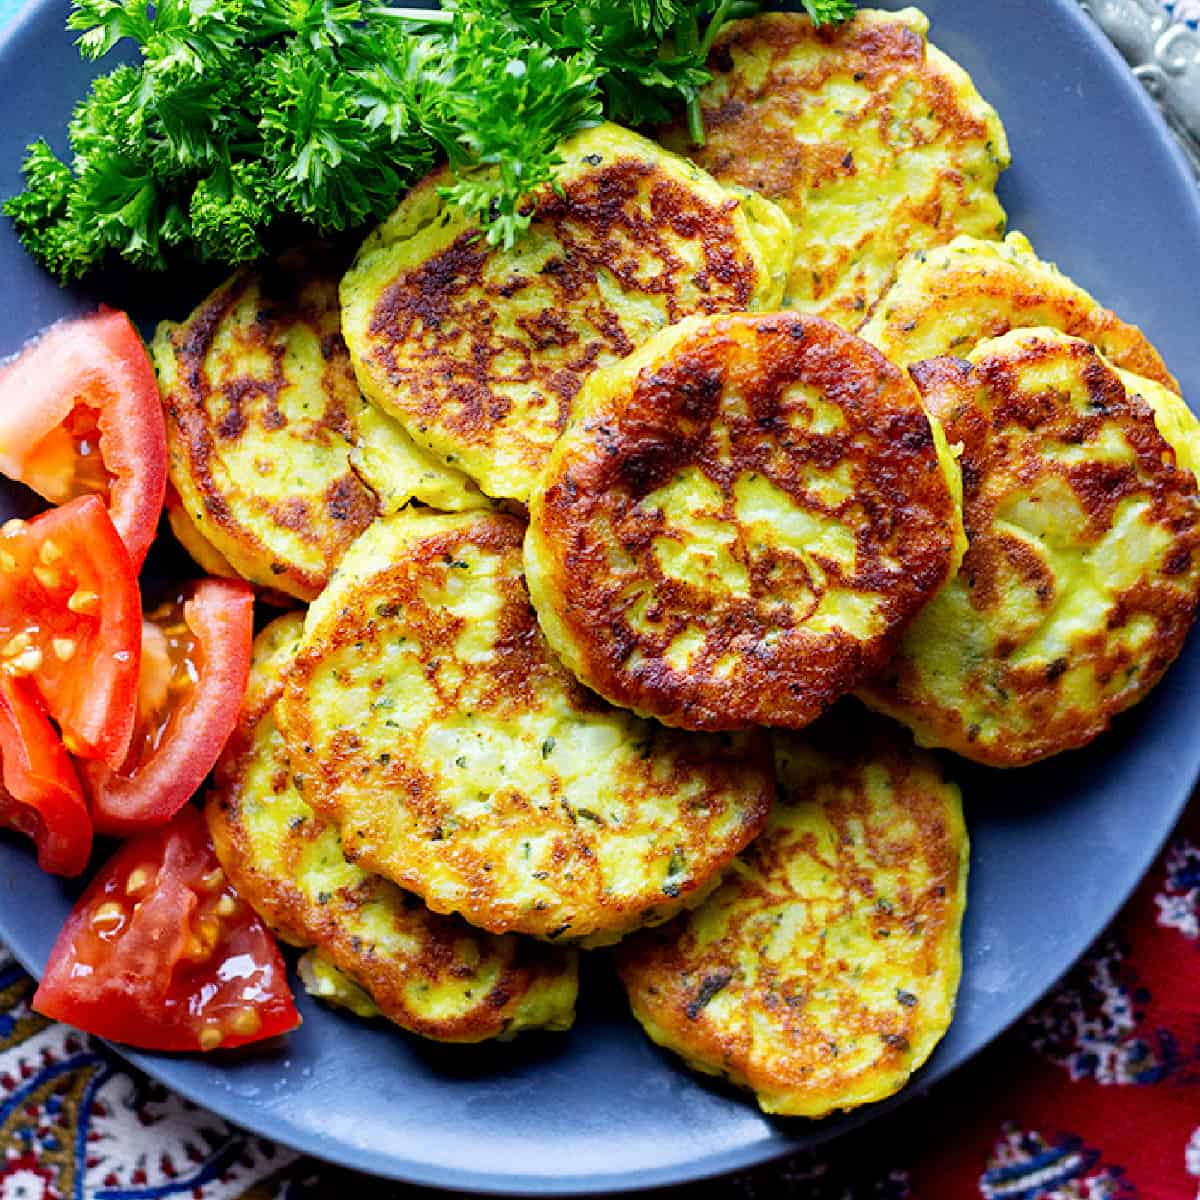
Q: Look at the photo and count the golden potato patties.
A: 9